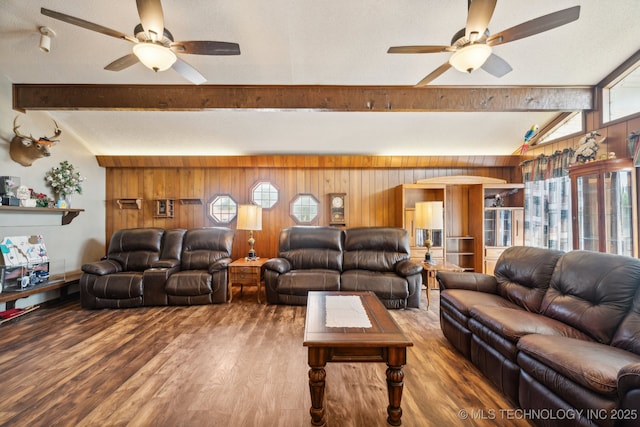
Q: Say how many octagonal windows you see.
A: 3